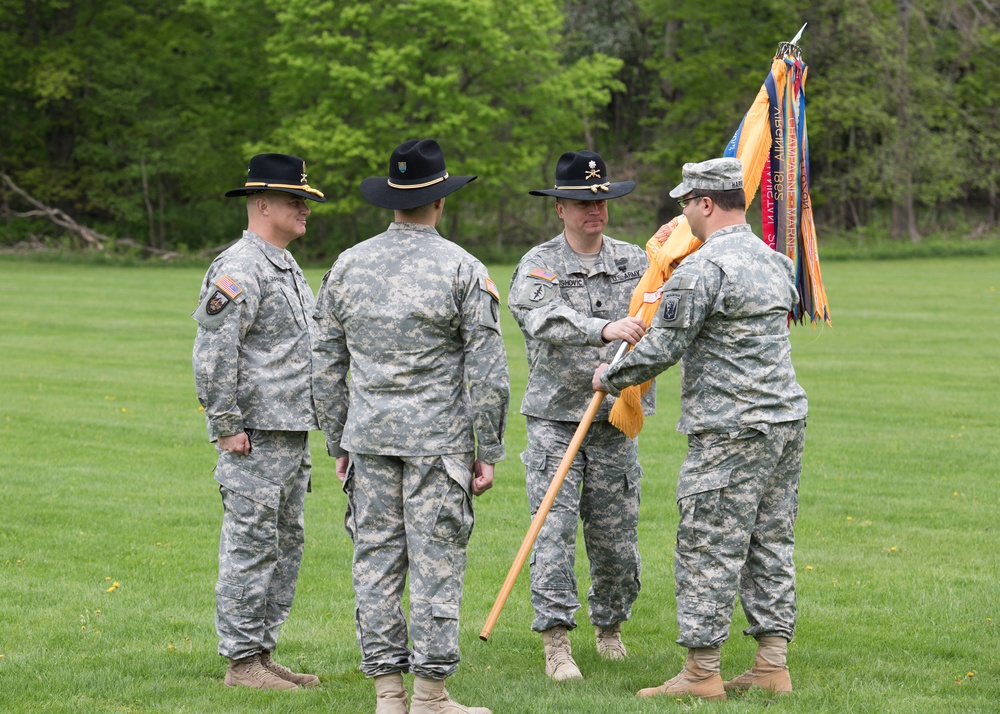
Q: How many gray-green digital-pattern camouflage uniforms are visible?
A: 4